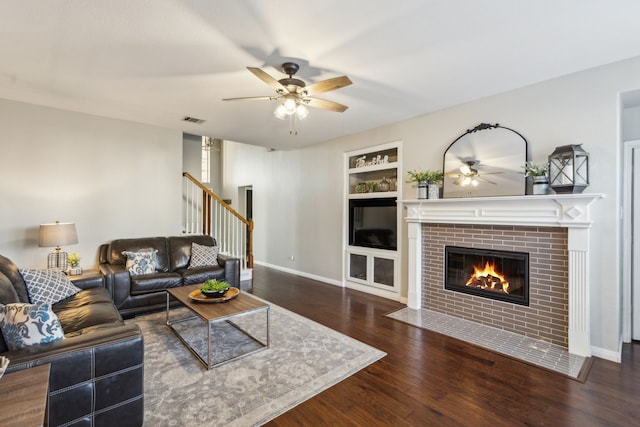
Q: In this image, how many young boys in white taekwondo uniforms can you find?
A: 0